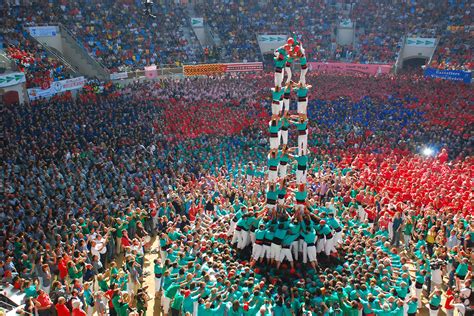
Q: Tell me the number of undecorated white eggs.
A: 0